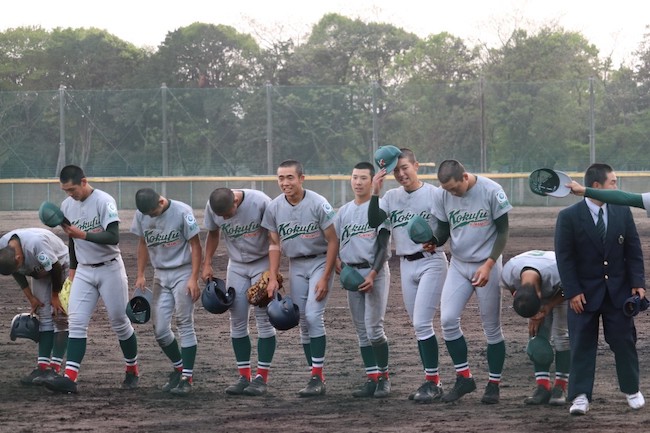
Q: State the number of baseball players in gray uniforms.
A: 9